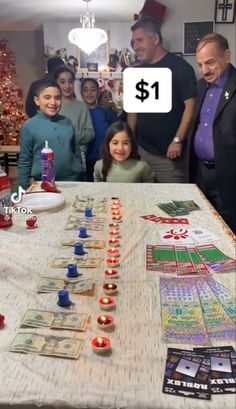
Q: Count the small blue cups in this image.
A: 5